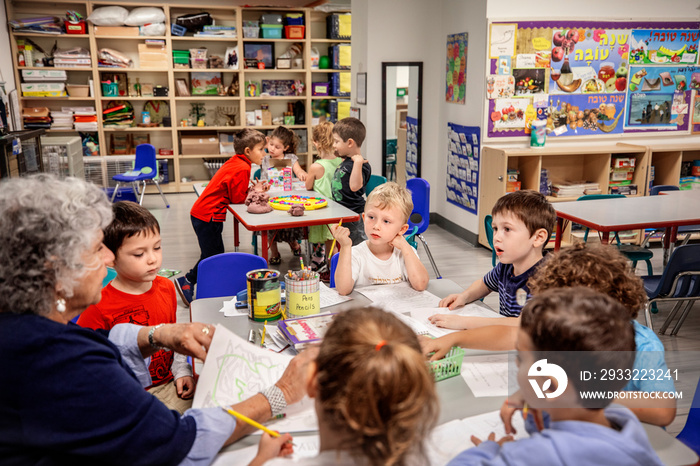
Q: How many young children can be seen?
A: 10